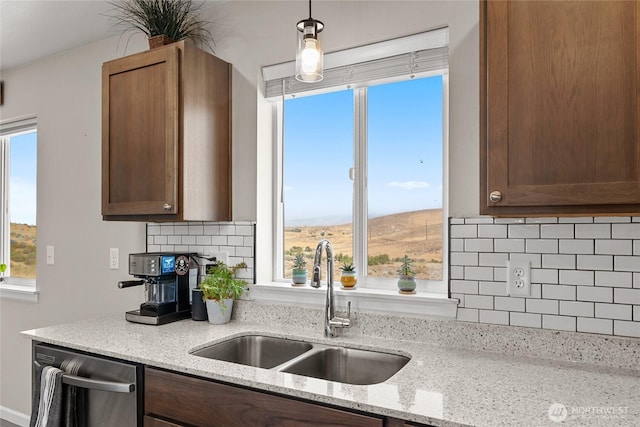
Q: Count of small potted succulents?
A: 3